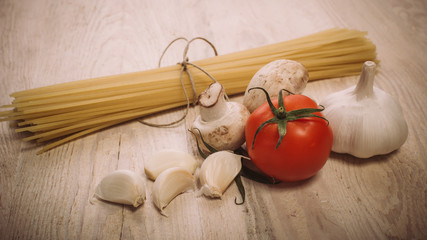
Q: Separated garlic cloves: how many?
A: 4